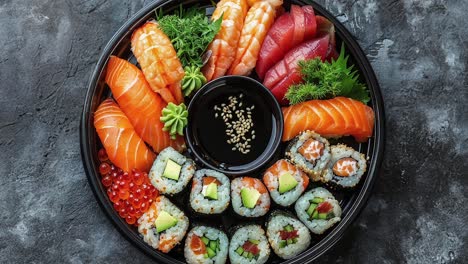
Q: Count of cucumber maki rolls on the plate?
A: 4